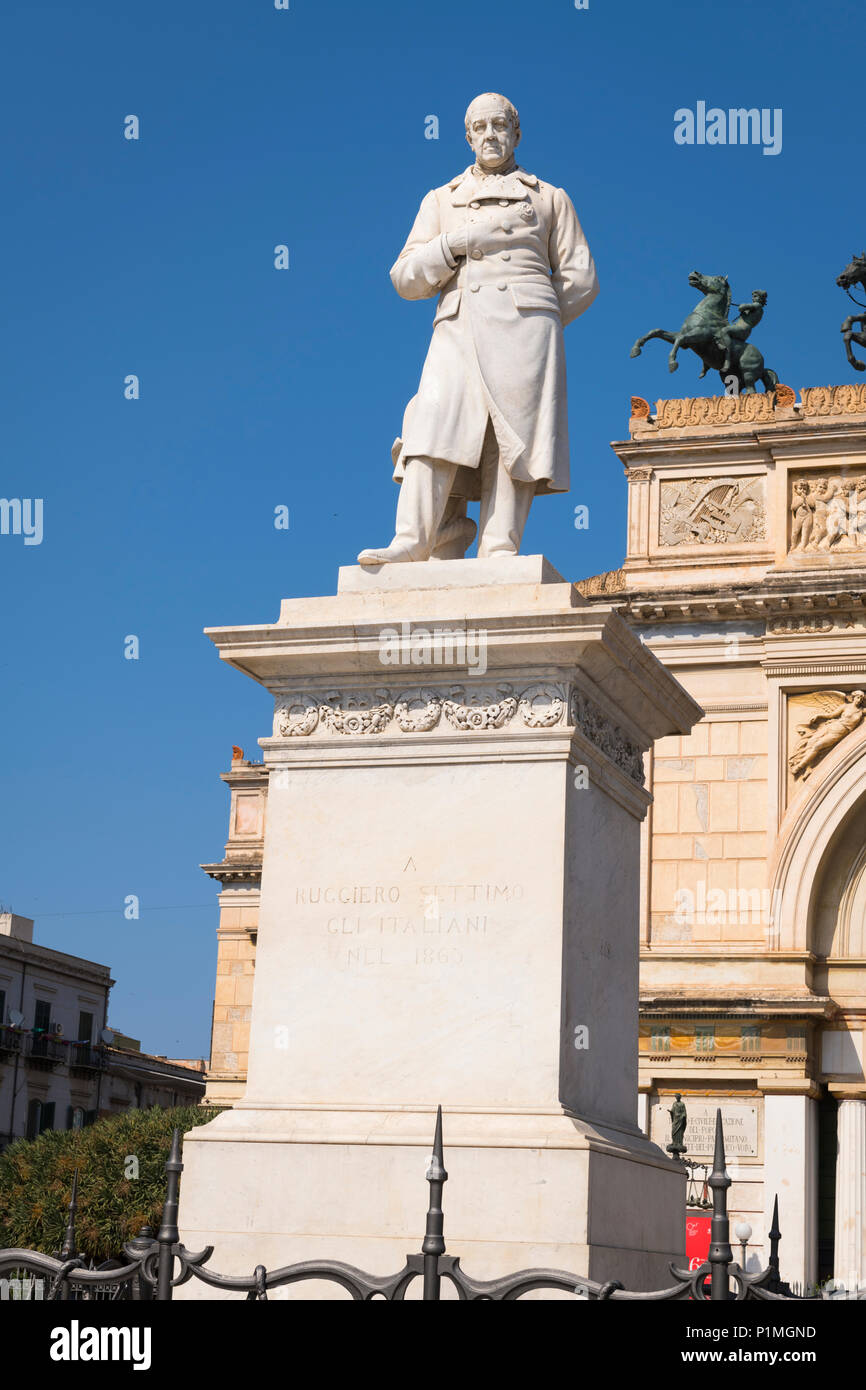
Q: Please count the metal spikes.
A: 5